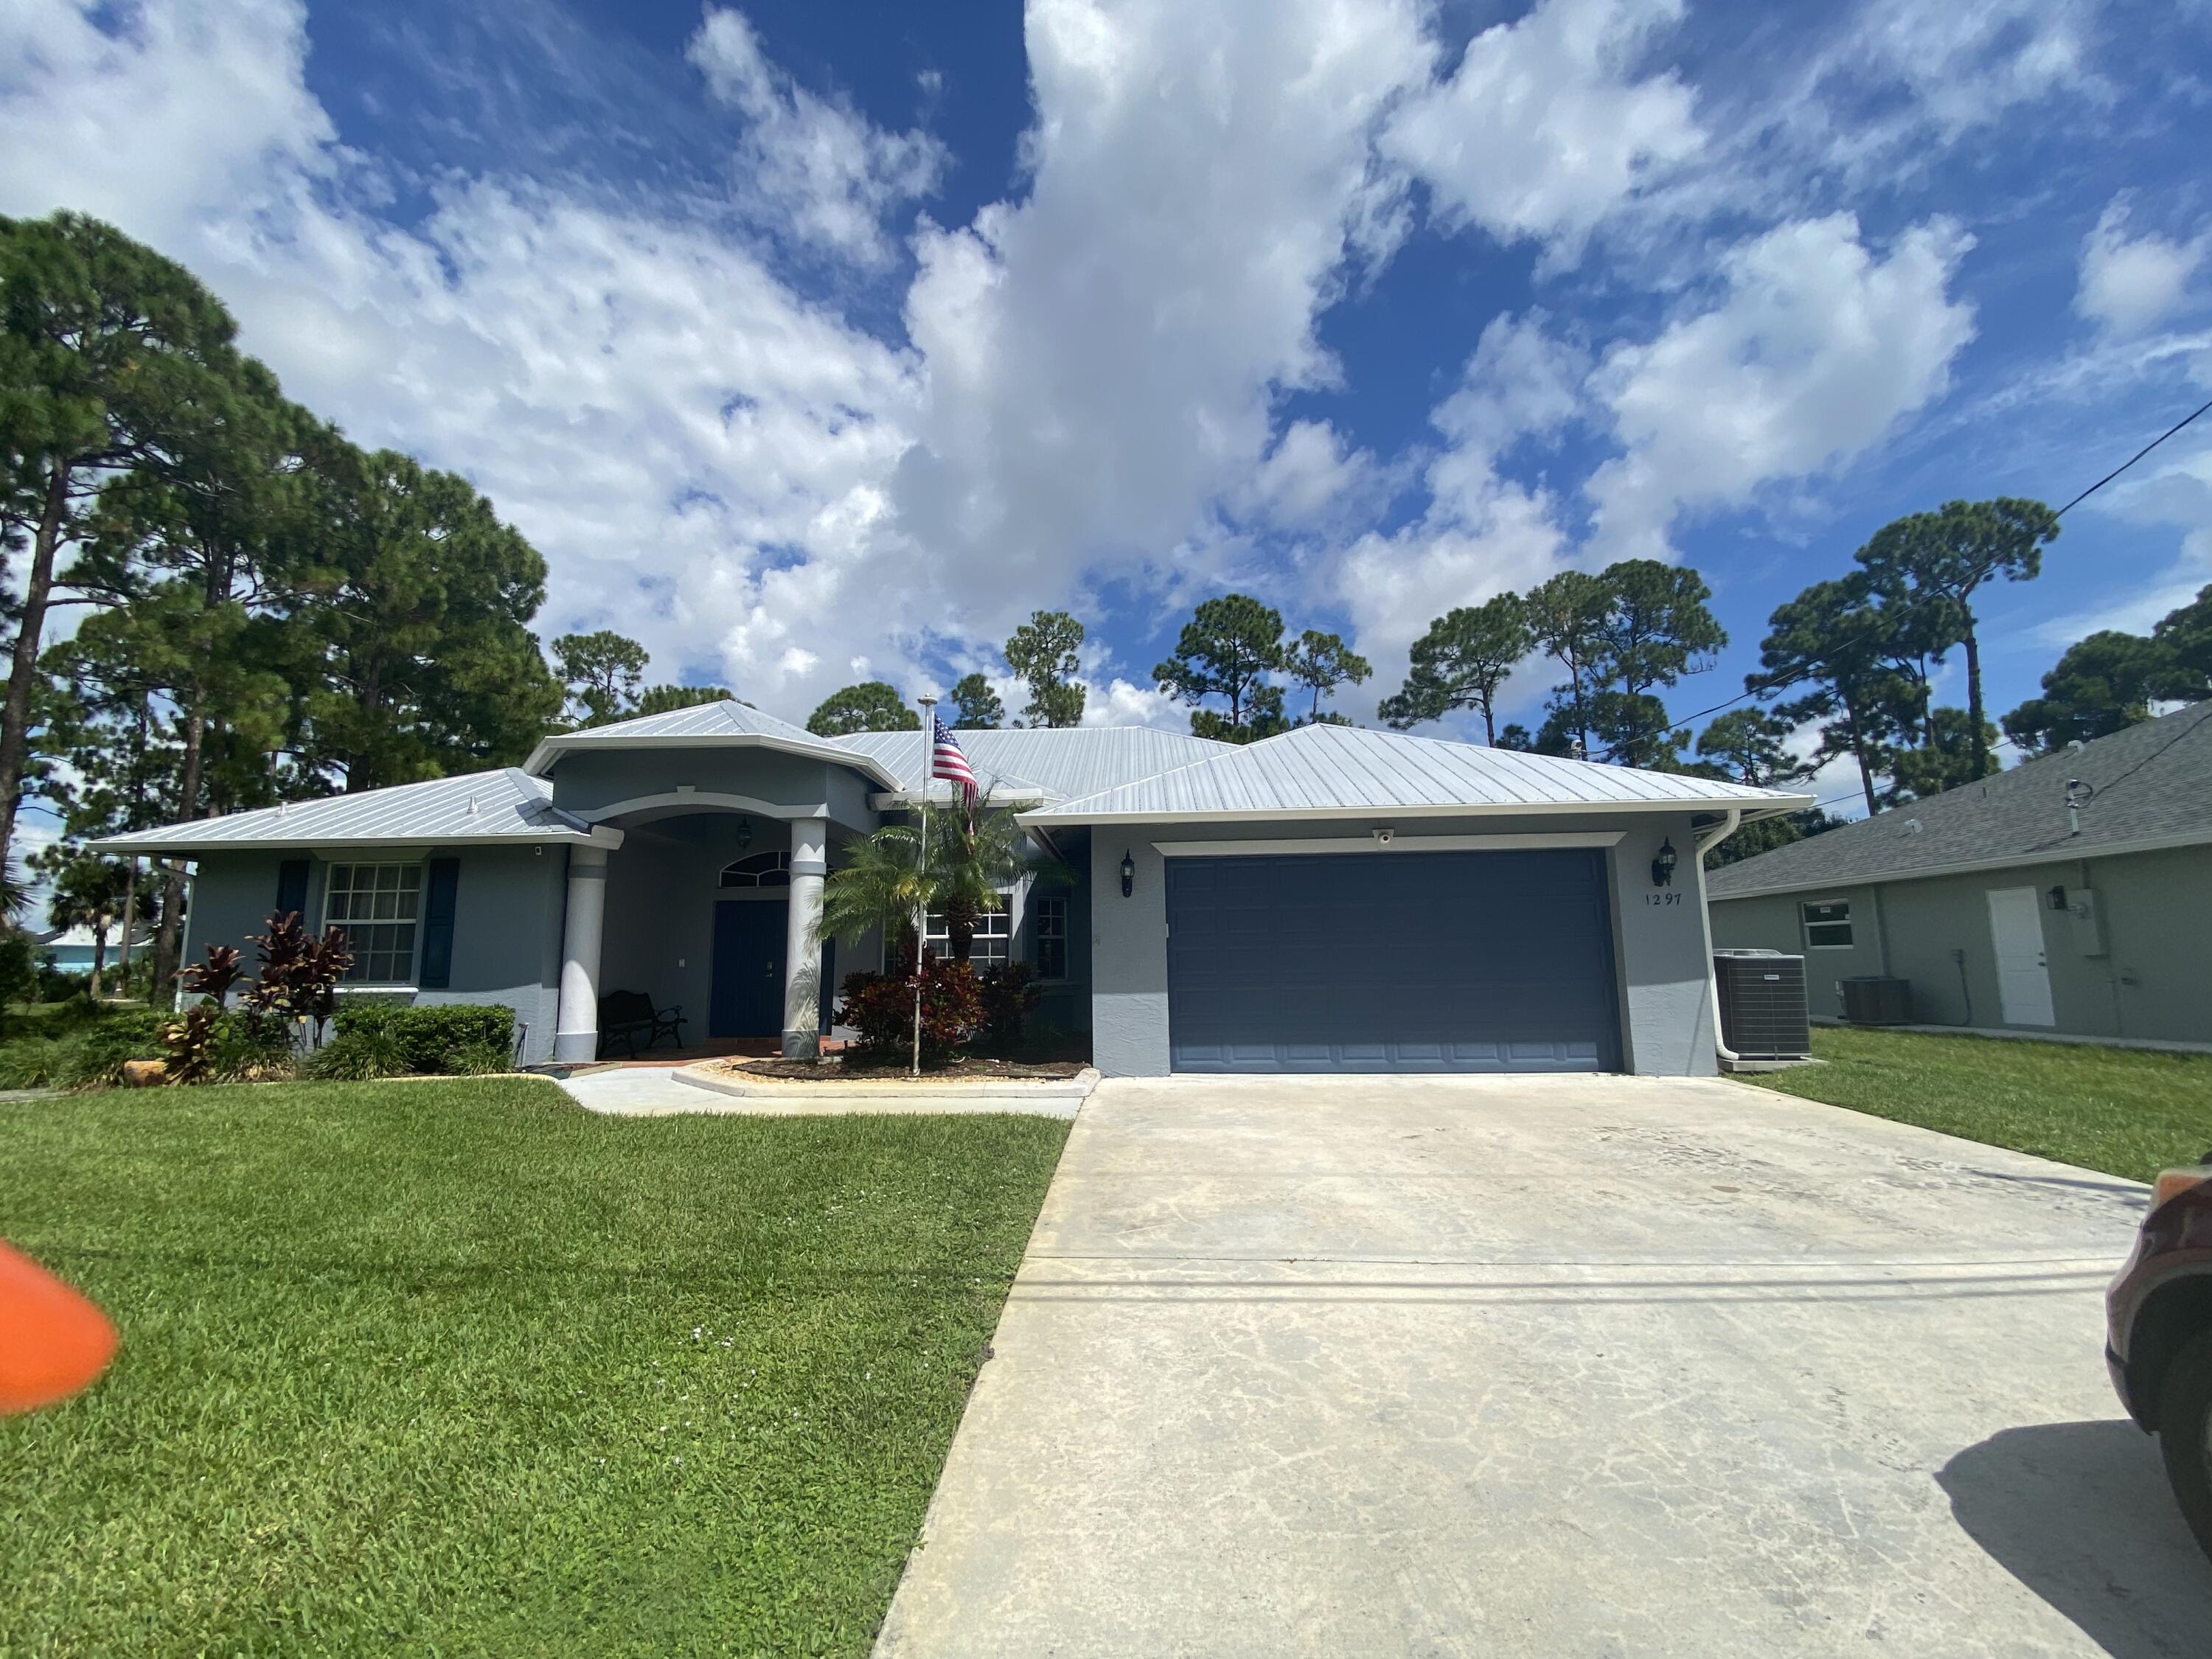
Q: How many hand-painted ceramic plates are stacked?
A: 0